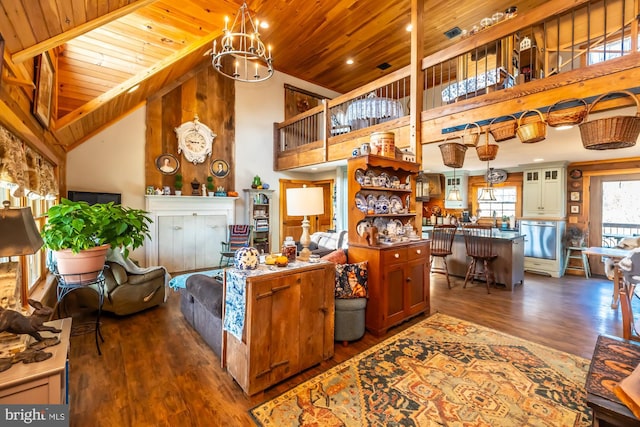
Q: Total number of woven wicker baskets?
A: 7